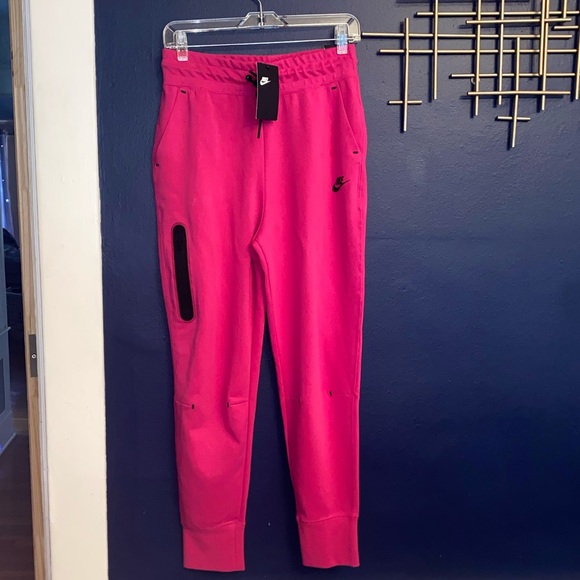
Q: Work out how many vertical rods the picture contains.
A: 9